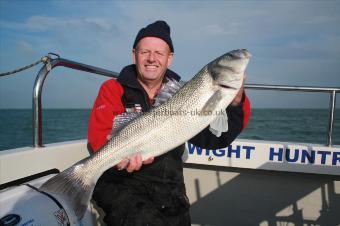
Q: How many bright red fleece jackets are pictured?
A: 1